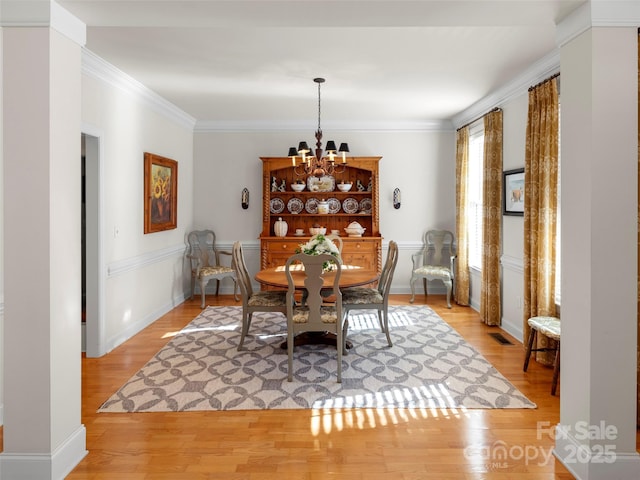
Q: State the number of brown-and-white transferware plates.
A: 6